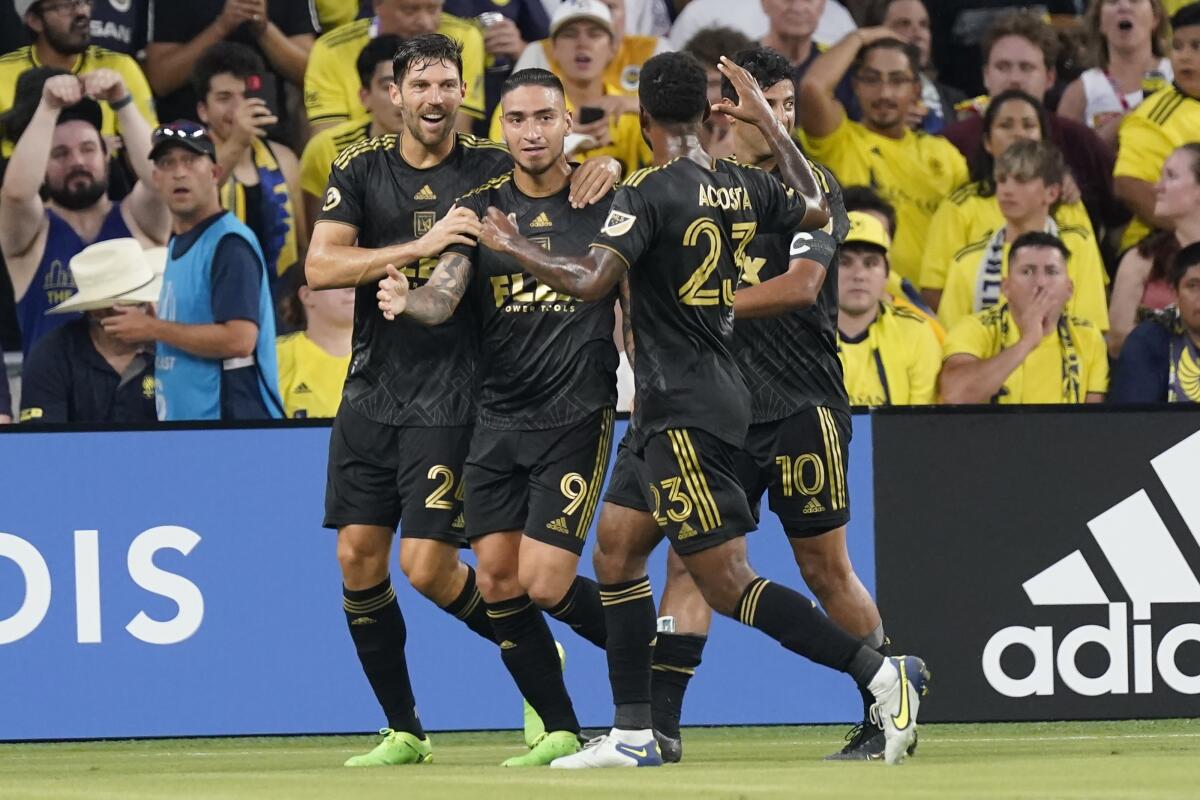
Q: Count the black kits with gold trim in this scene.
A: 4